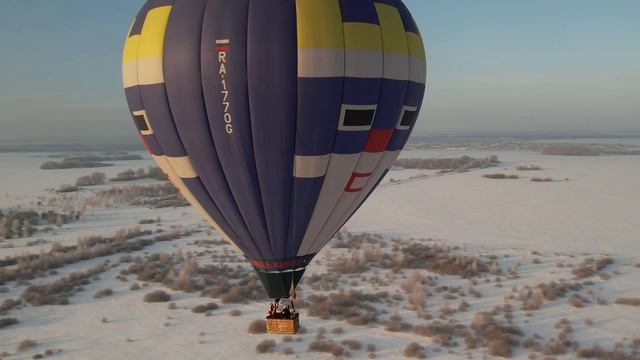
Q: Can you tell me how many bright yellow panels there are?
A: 6